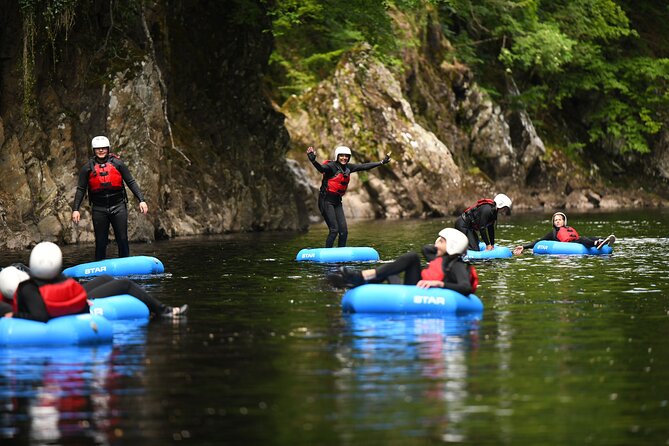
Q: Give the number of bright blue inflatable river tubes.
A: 7